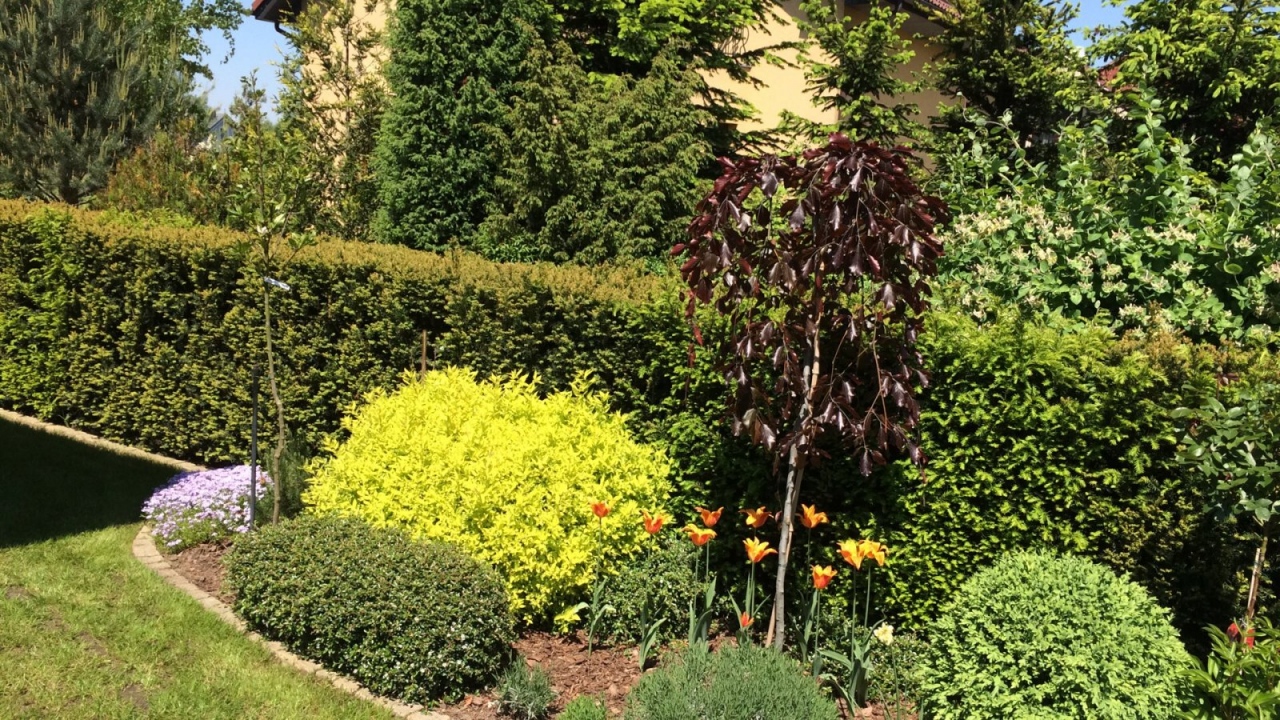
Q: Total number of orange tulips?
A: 11